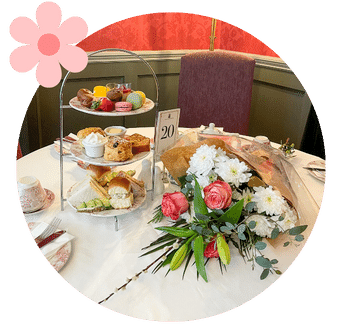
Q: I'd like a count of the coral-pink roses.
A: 3